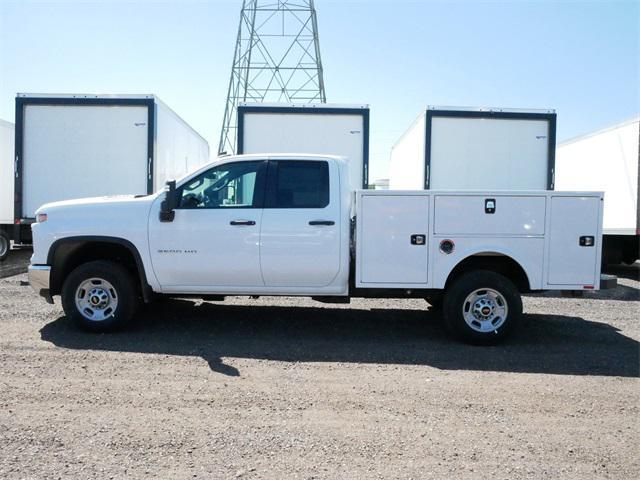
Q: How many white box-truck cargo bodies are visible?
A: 5